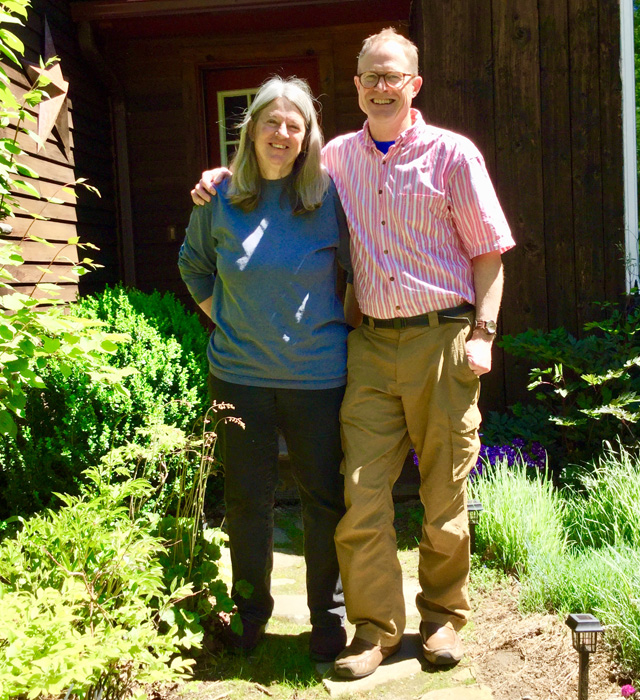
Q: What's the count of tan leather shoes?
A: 2